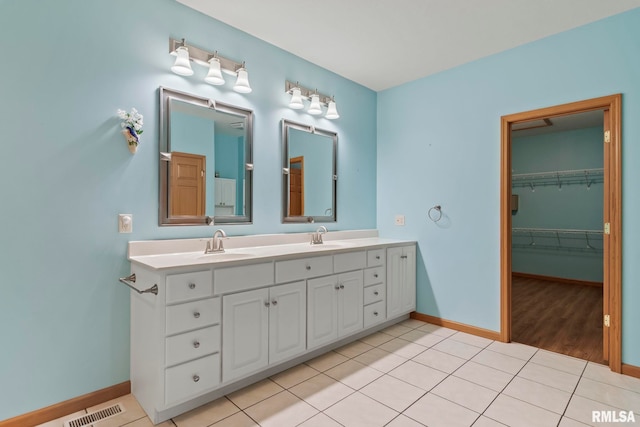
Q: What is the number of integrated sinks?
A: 2